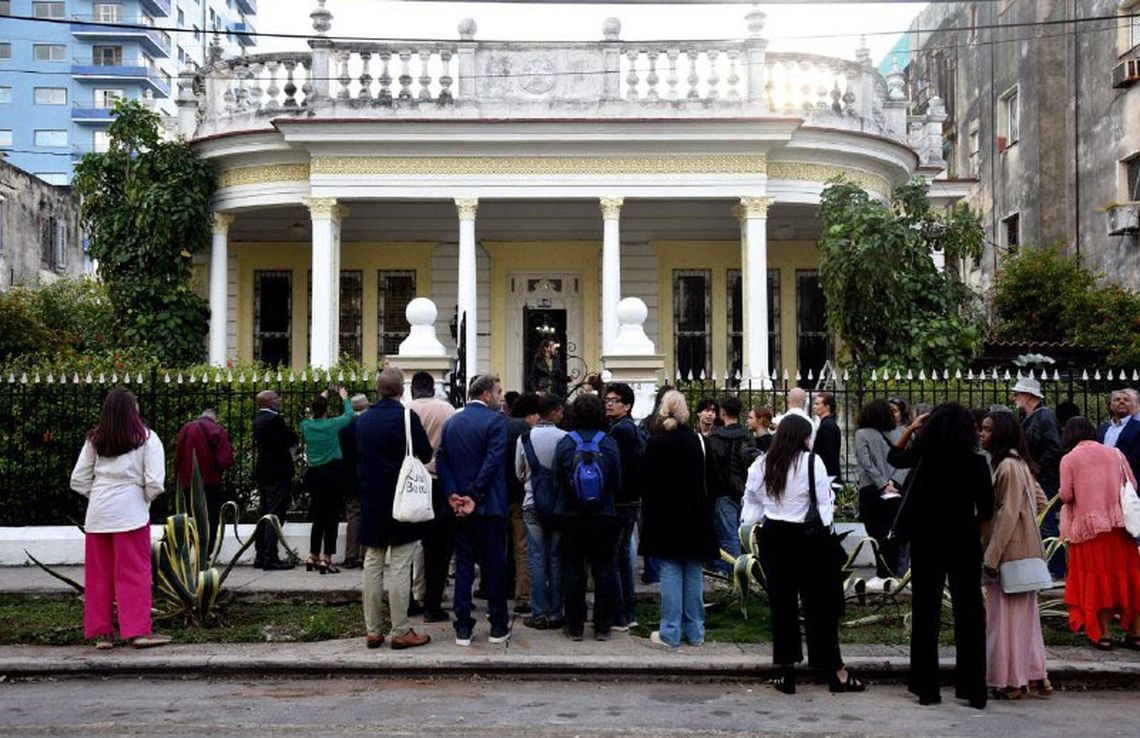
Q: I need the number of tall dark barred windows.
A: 6